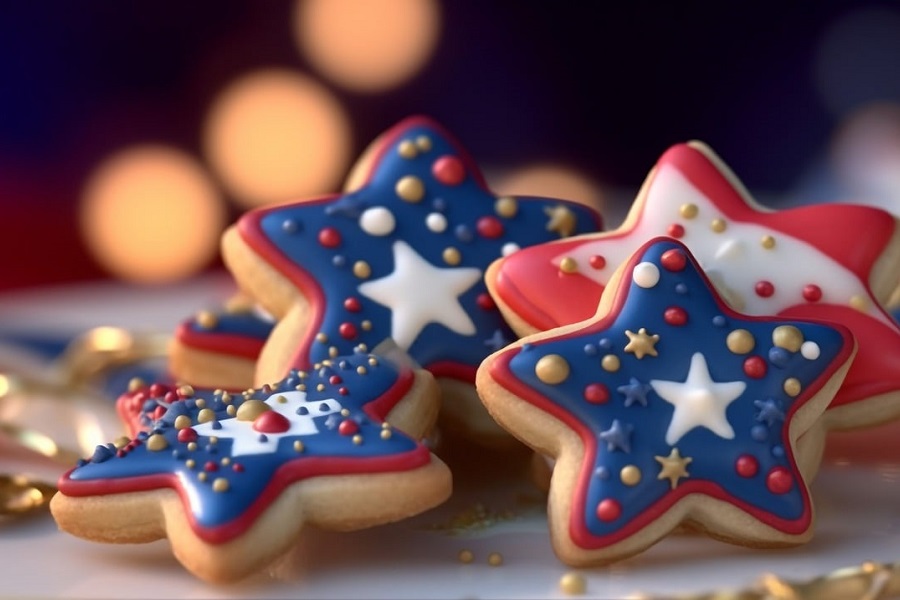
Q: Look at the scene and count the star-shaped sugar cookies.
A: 5